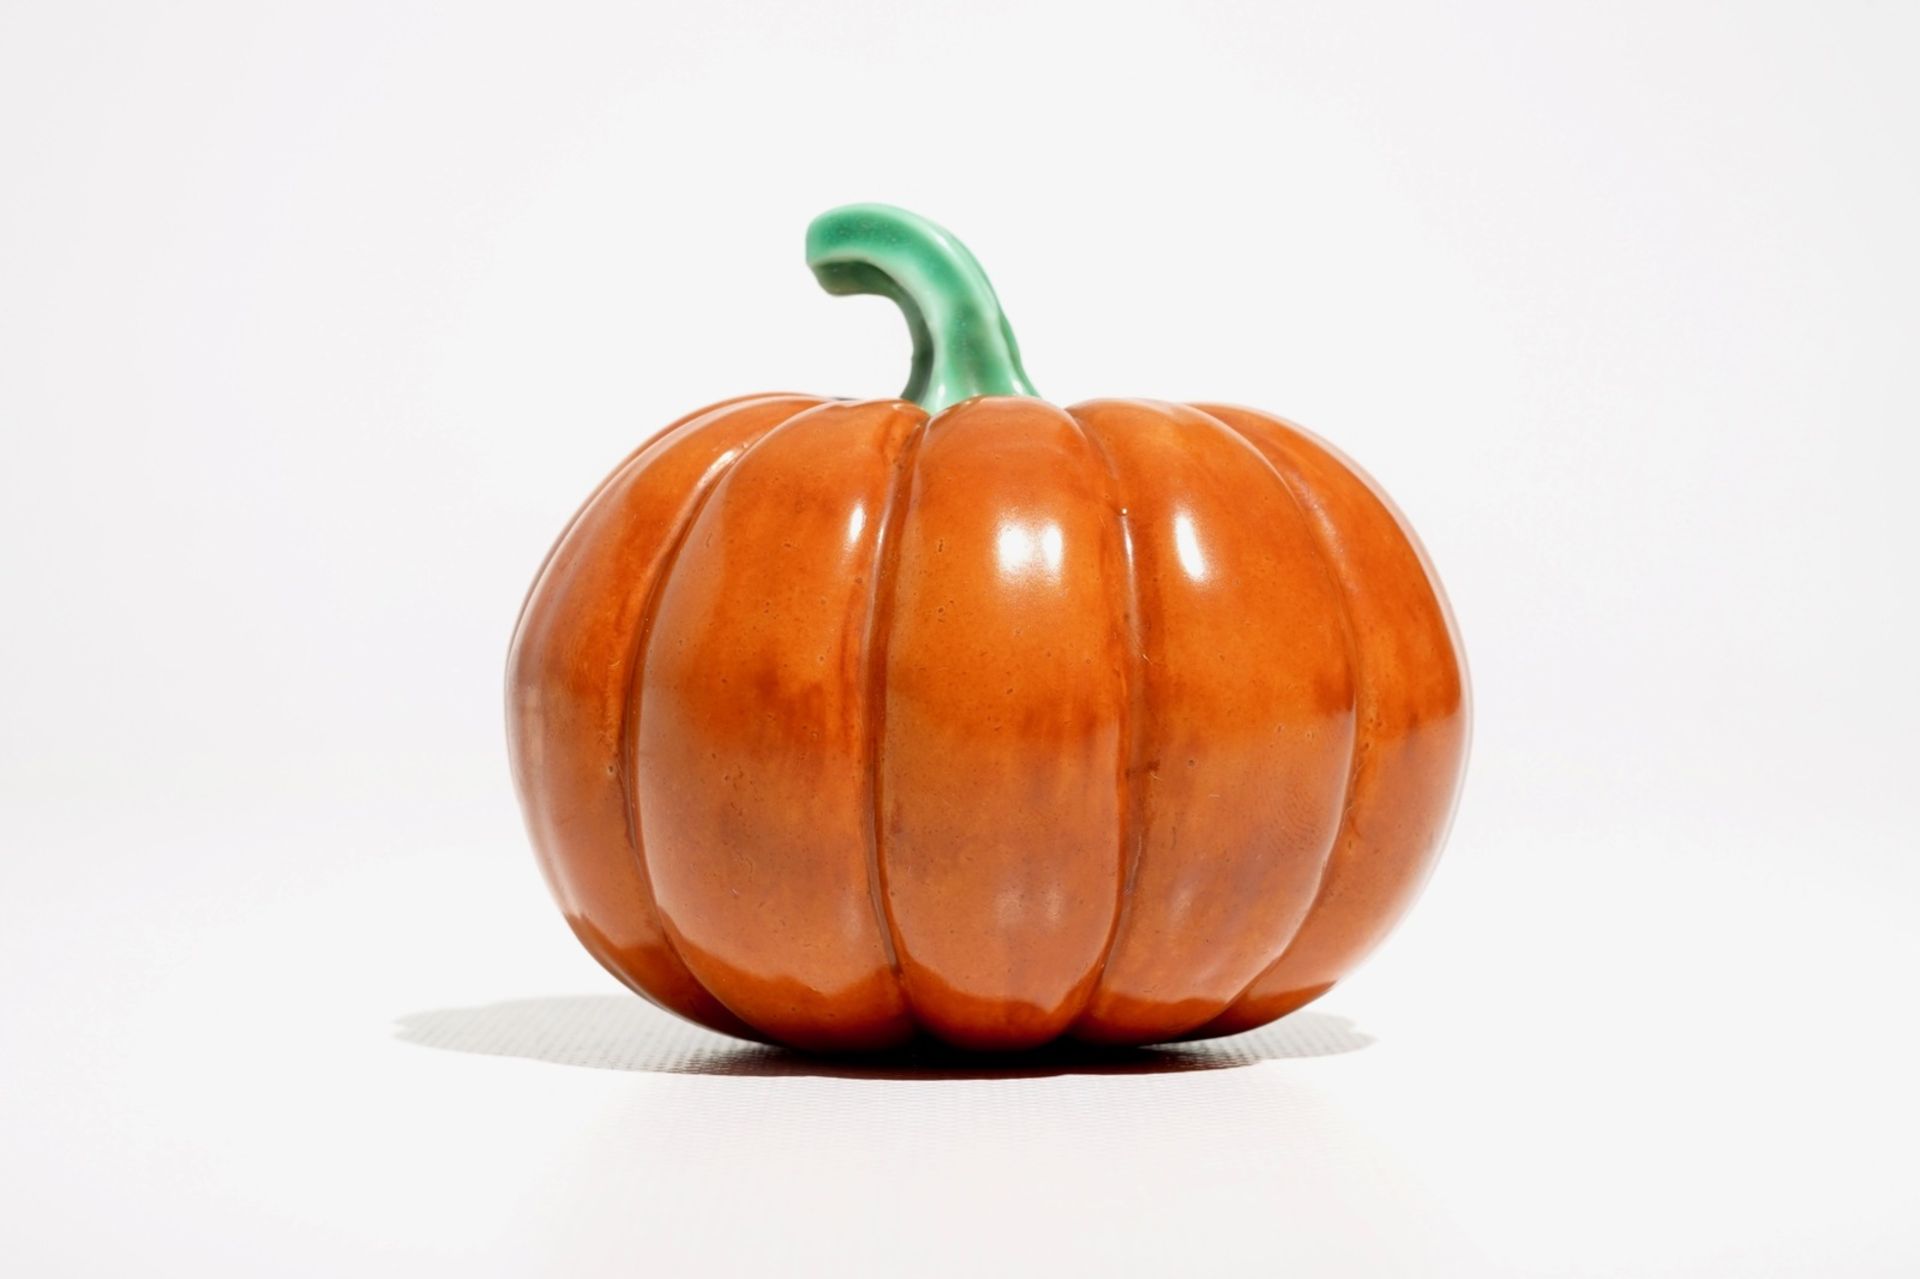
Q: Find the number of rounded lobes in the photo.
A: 5